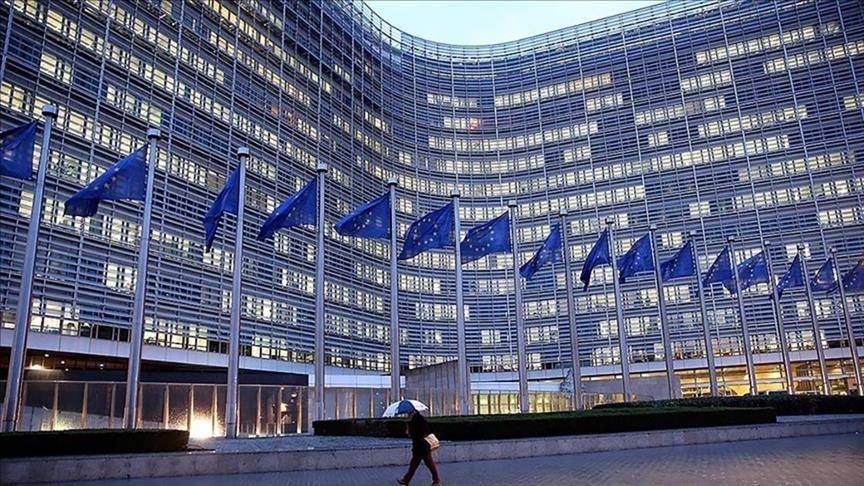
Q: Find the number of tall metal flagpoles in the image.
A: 15